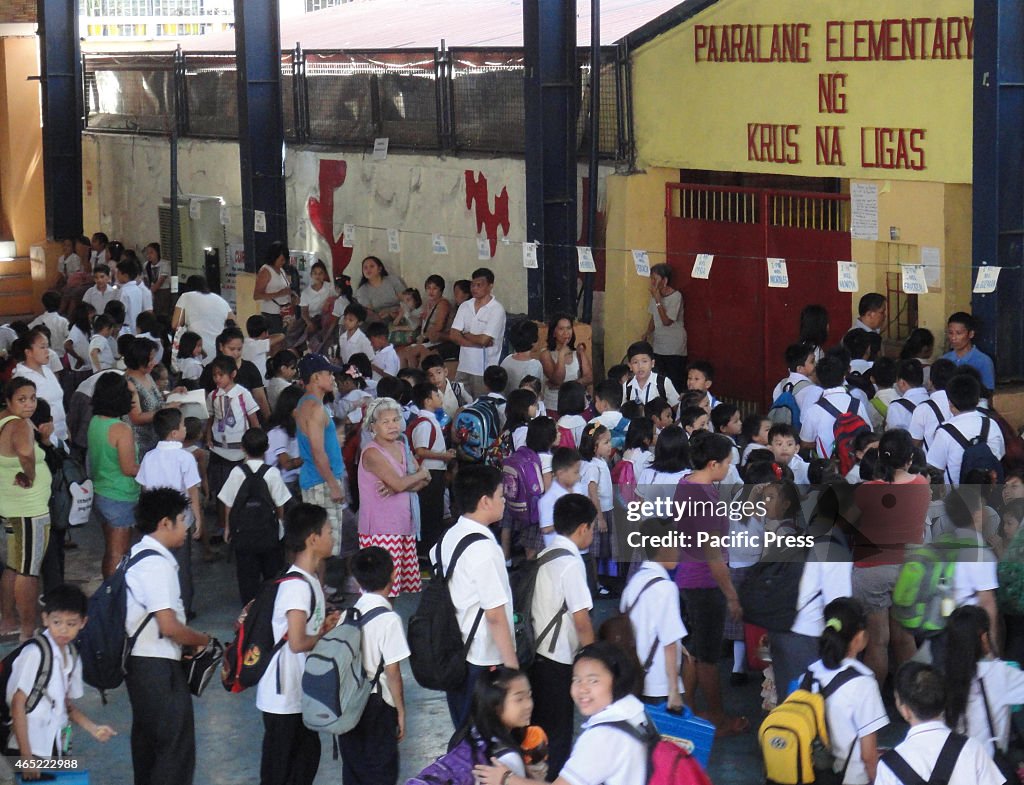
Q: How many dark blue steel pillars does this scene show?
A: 4